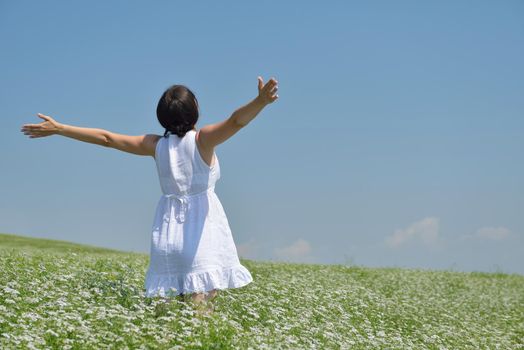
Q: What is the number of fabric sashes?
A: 1